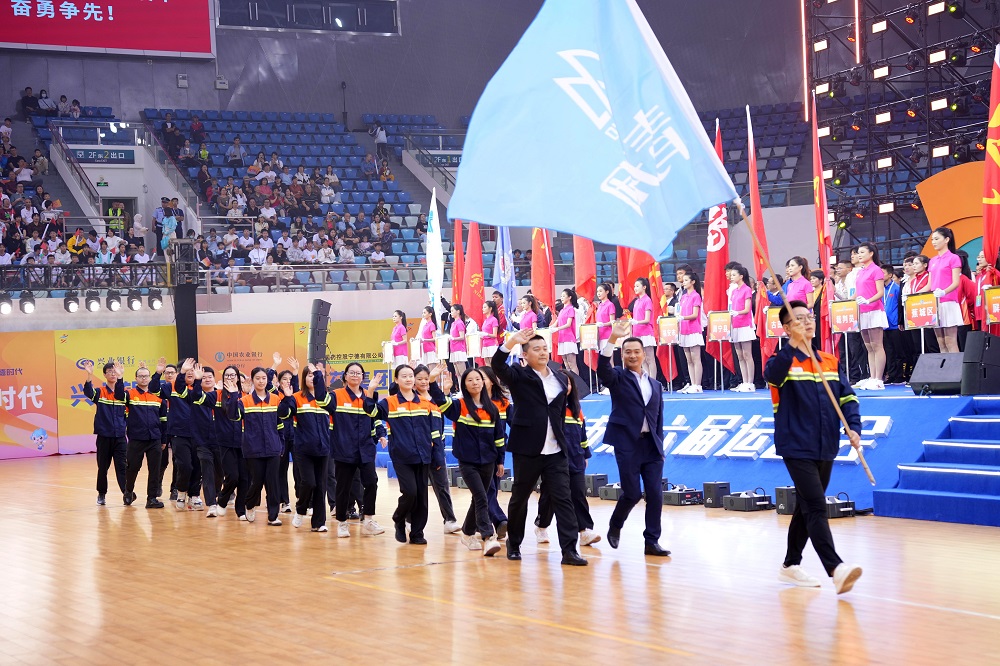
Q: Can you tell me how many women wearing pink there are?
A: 13